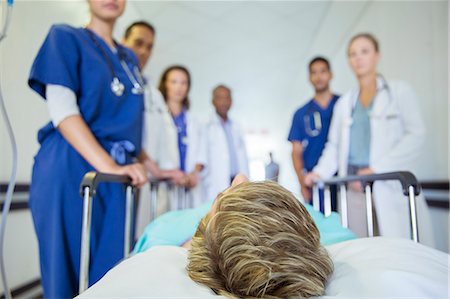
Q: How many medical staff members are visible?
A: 6